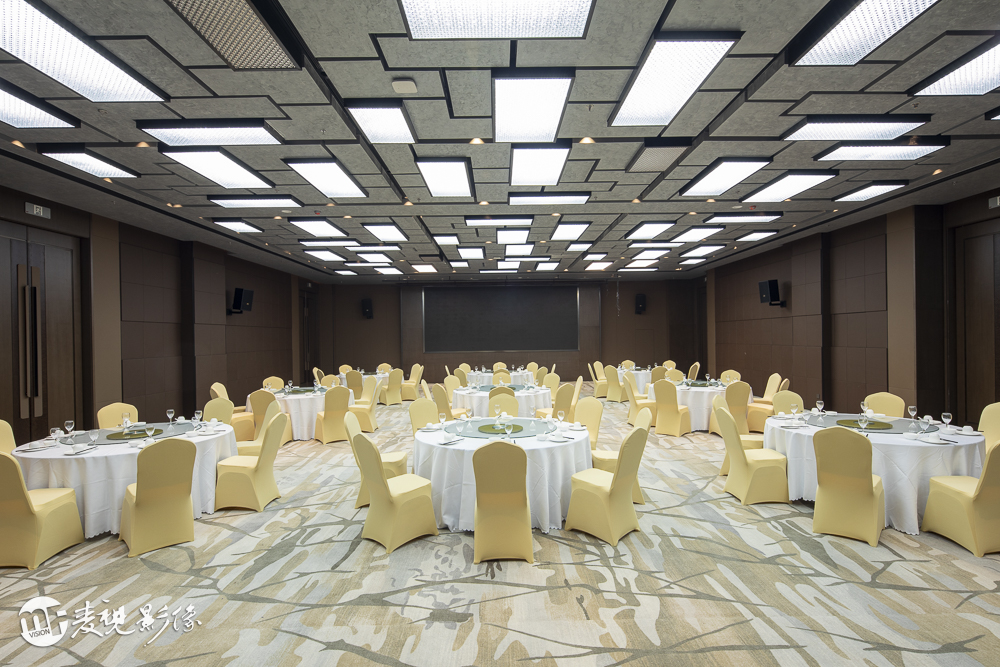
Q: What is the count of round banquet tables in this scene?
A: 9